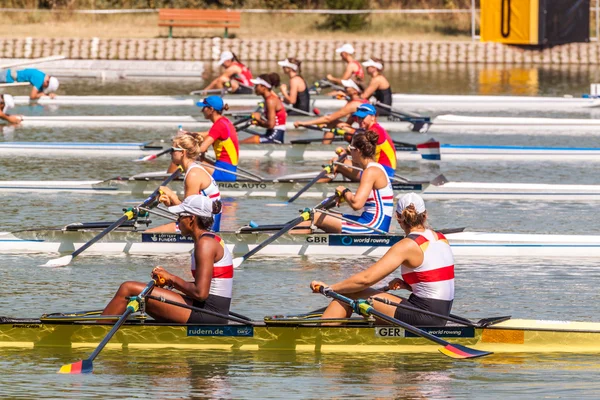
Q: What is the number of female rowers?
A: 12